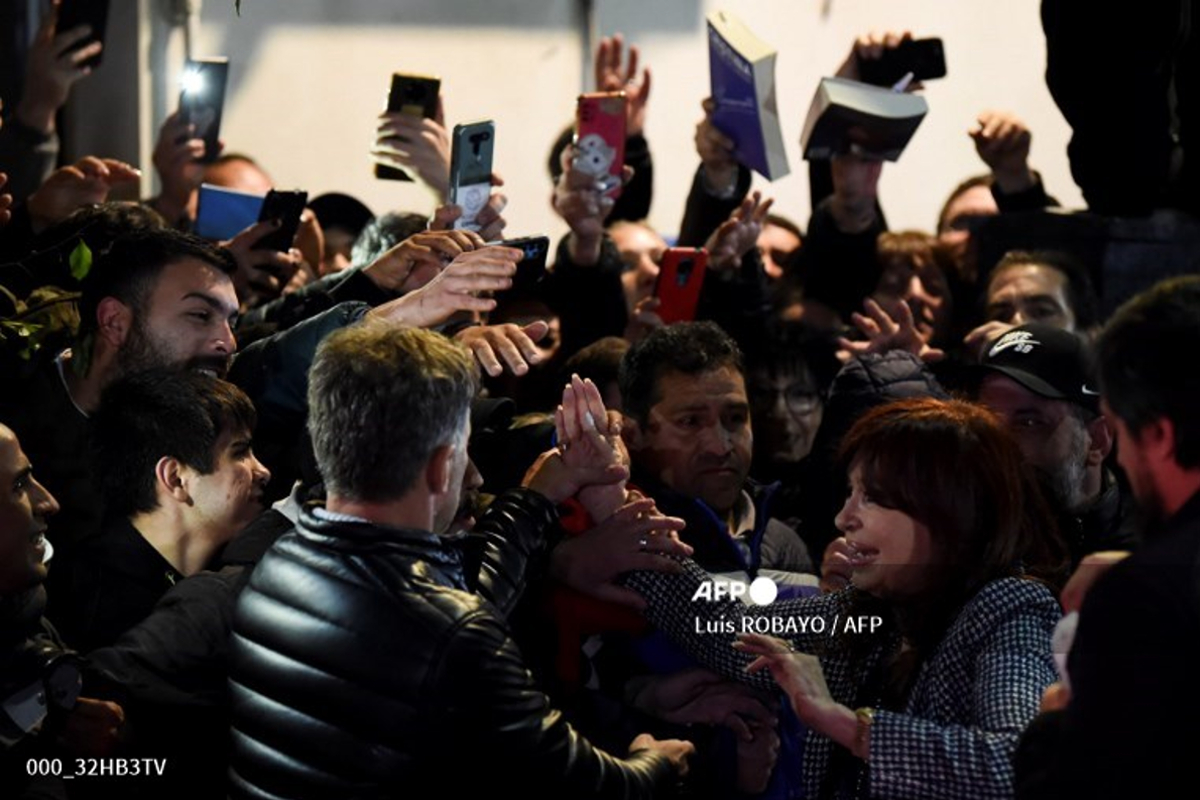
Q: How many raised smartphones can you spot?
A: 9